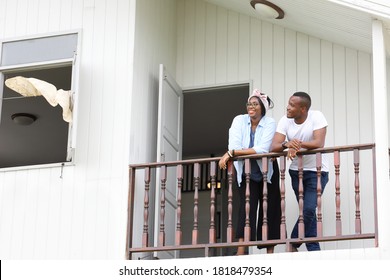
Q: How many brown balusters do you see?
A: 13